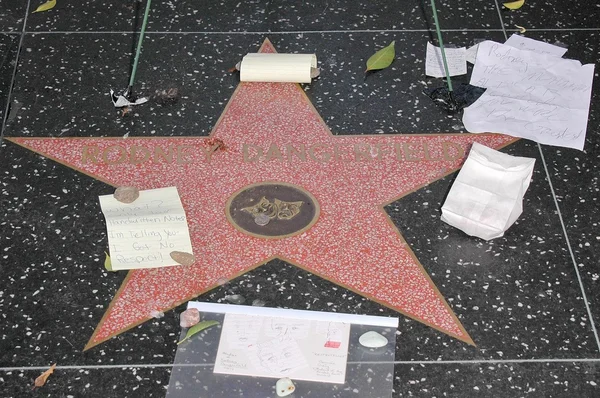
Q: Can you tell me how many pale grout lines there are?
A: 4